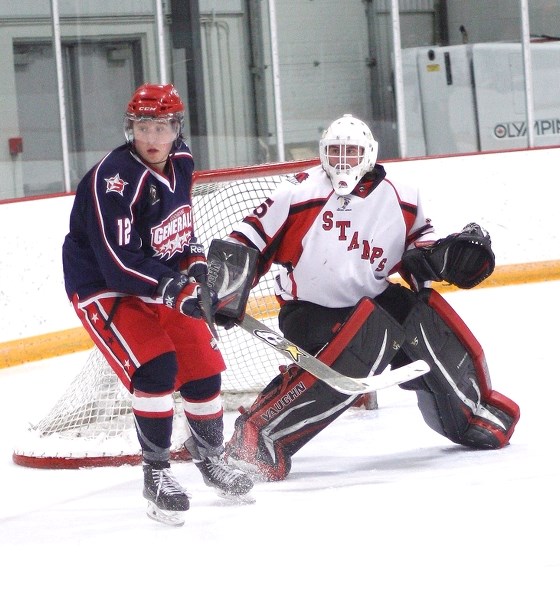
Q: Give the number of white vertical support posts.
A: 5